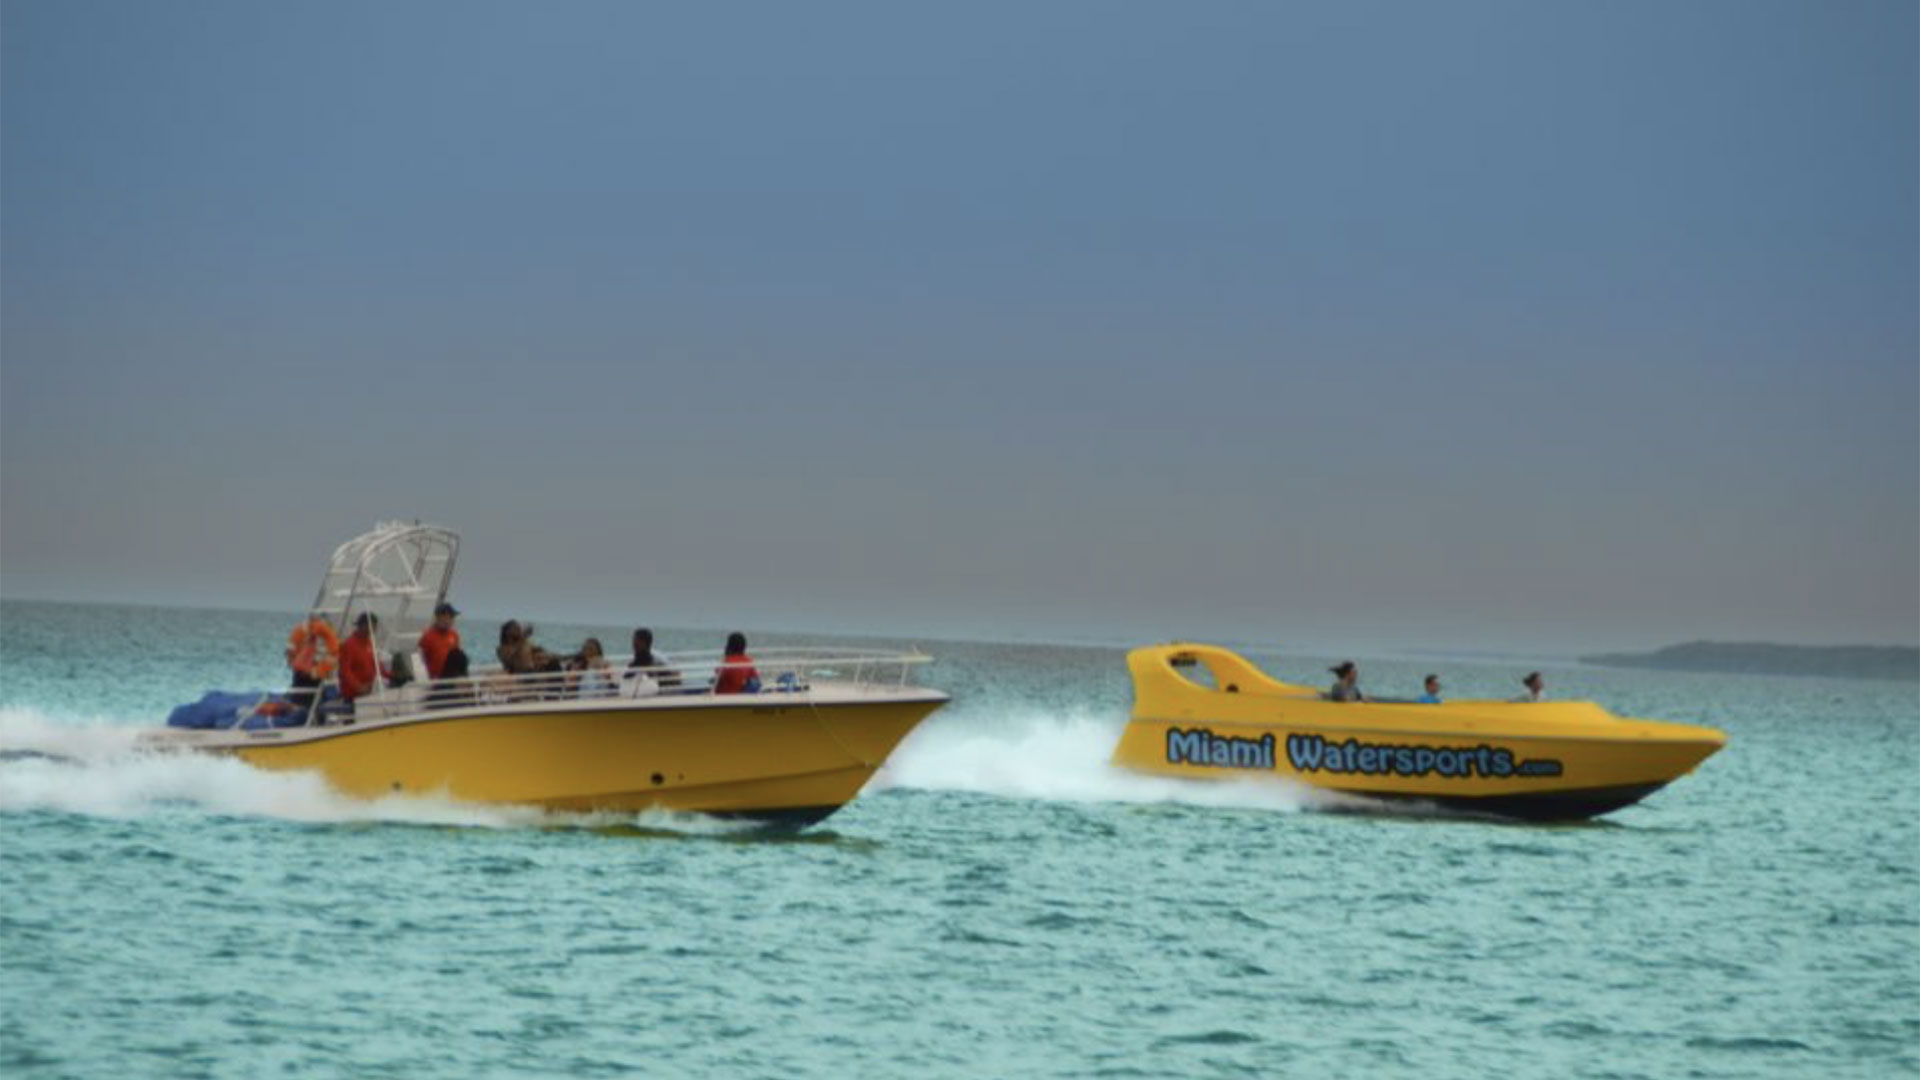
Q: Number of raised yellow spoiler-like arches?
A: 1